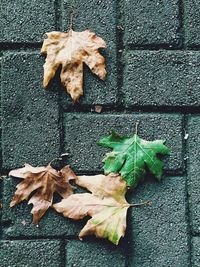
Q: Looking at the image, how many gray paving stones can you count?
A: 13